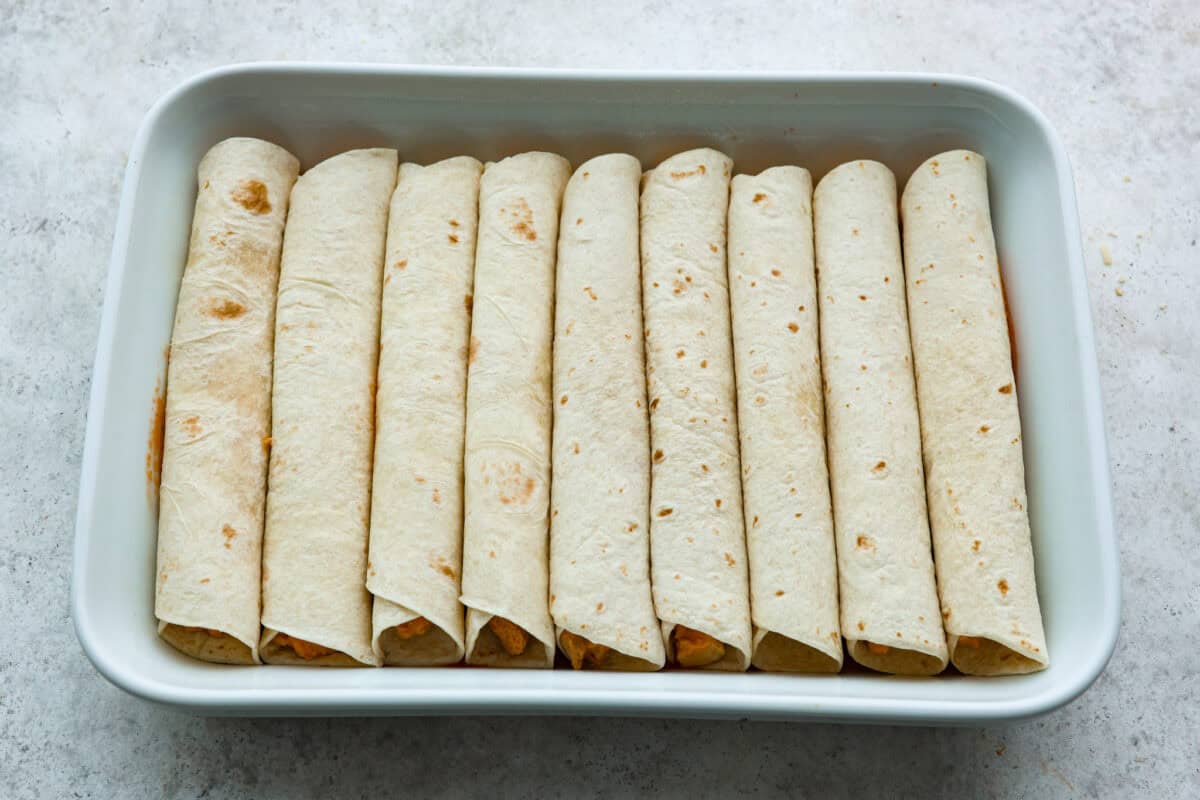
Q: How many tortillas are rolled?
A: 9